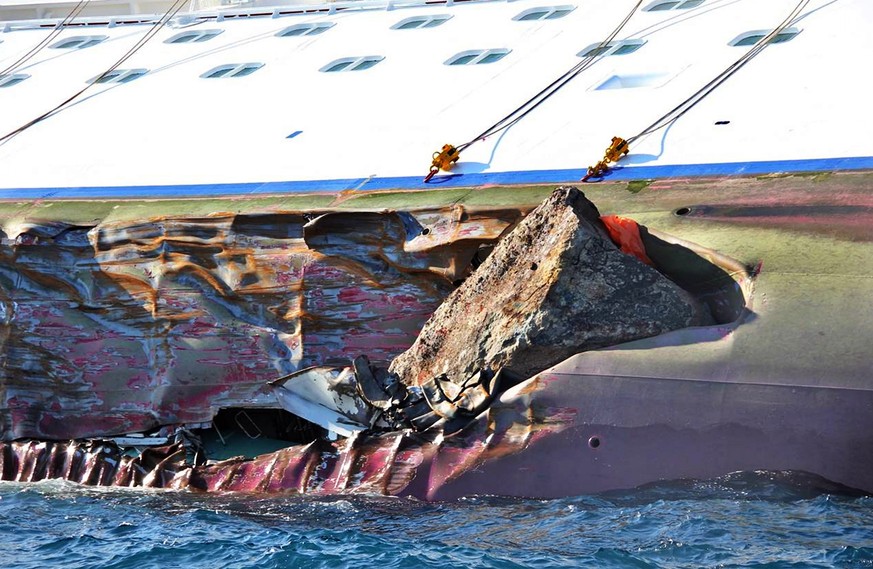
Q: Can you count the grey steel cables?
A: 8